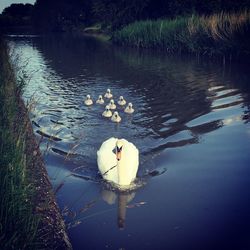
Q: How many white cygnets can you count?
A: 8